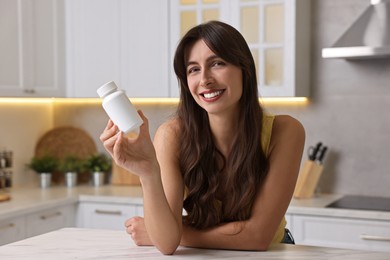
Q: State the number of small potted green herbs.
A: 3